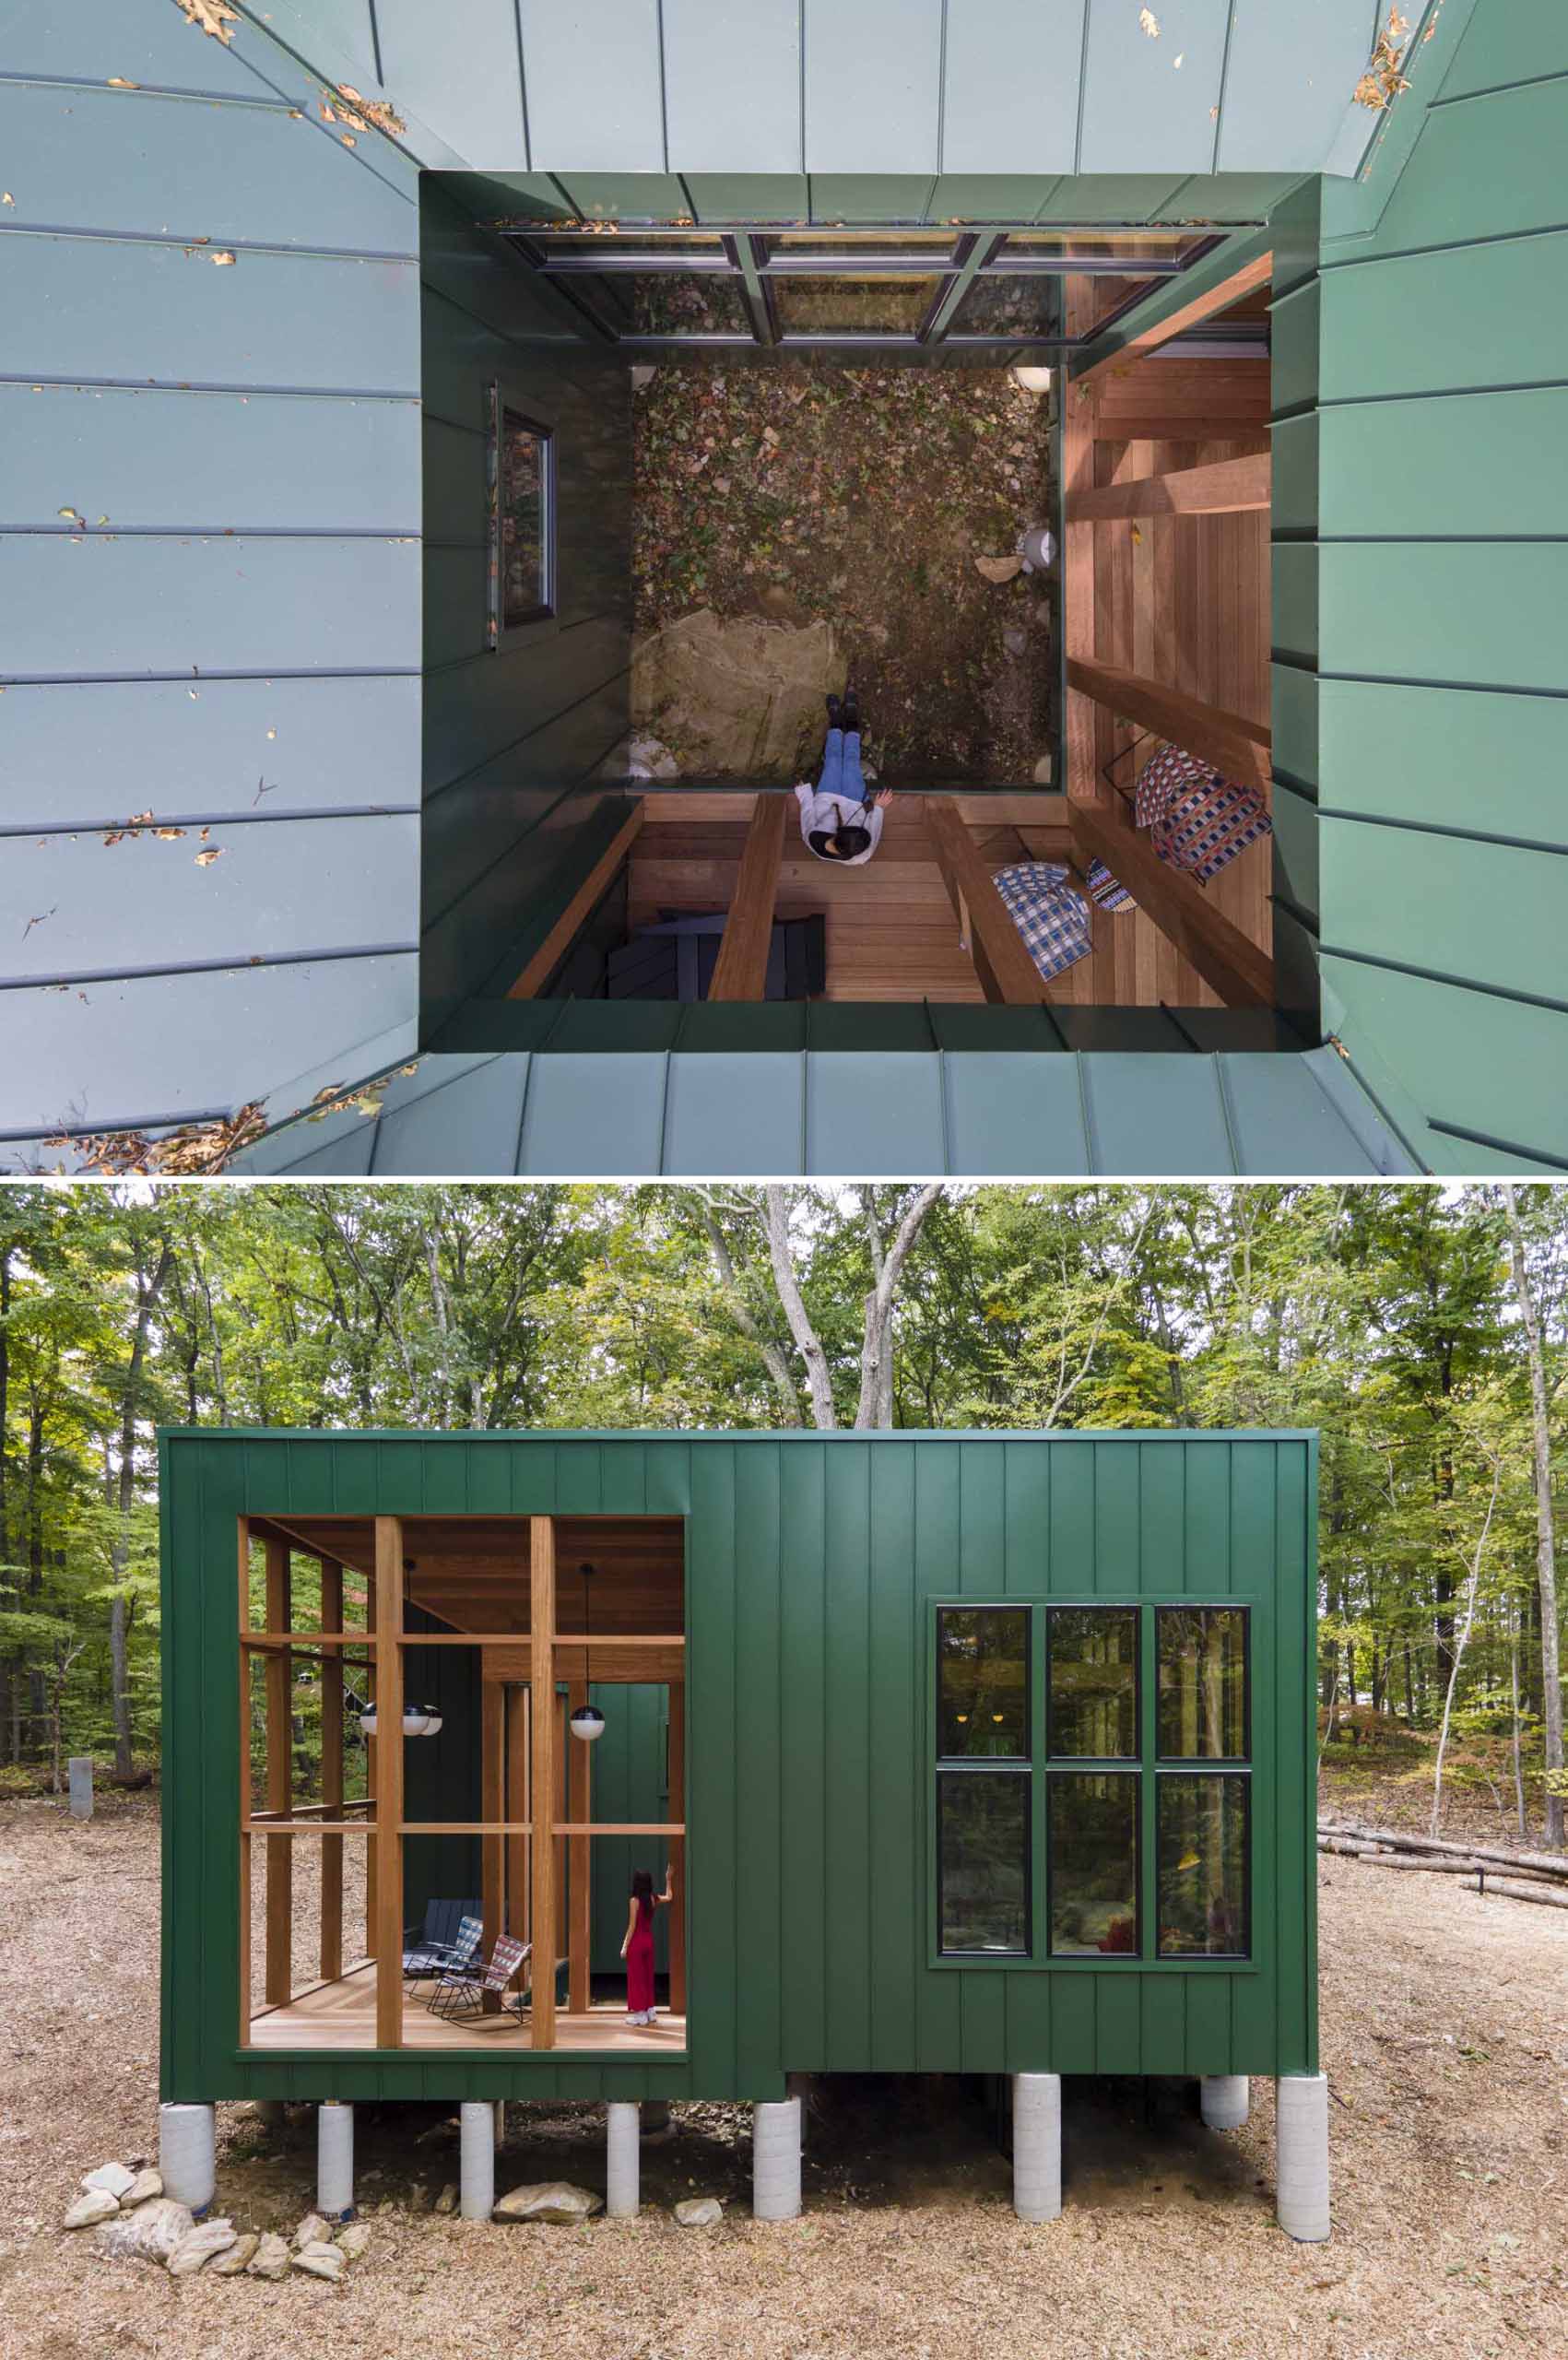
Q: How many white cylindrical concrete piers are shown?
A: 8